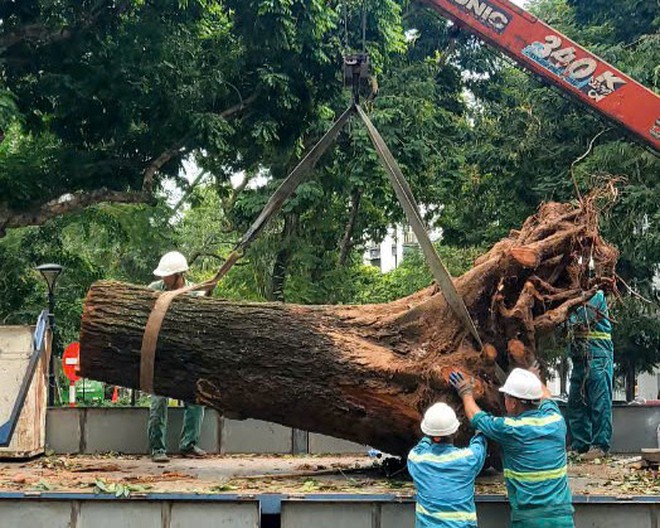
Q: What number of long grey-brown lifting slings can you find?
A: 2